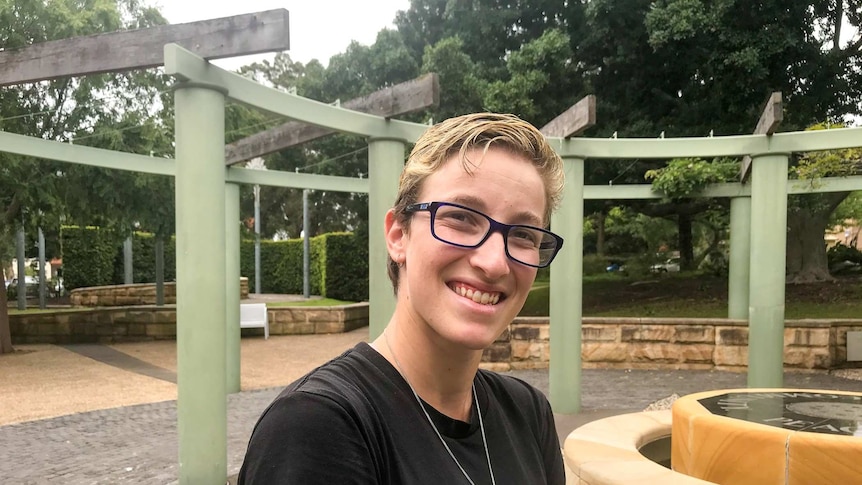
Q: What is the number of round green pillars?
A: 6